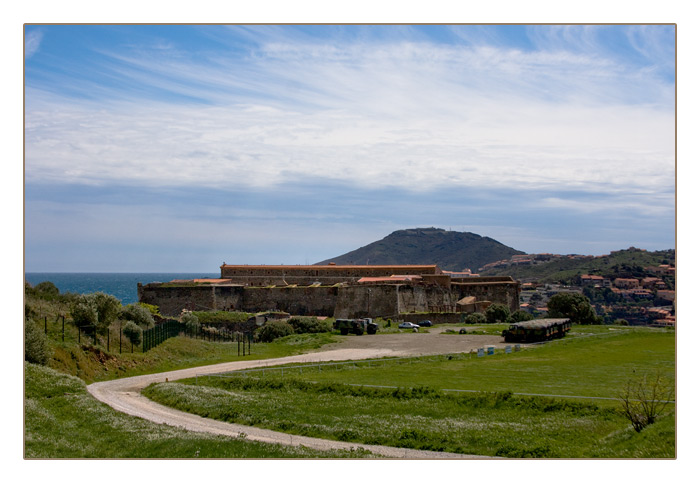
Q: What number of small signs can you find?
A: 4